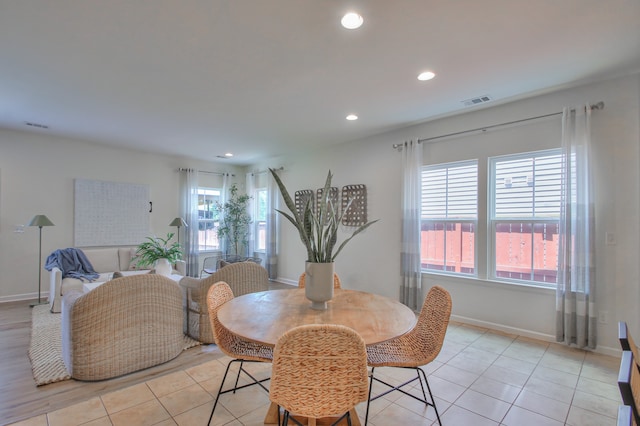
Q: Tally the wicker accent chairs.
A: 2